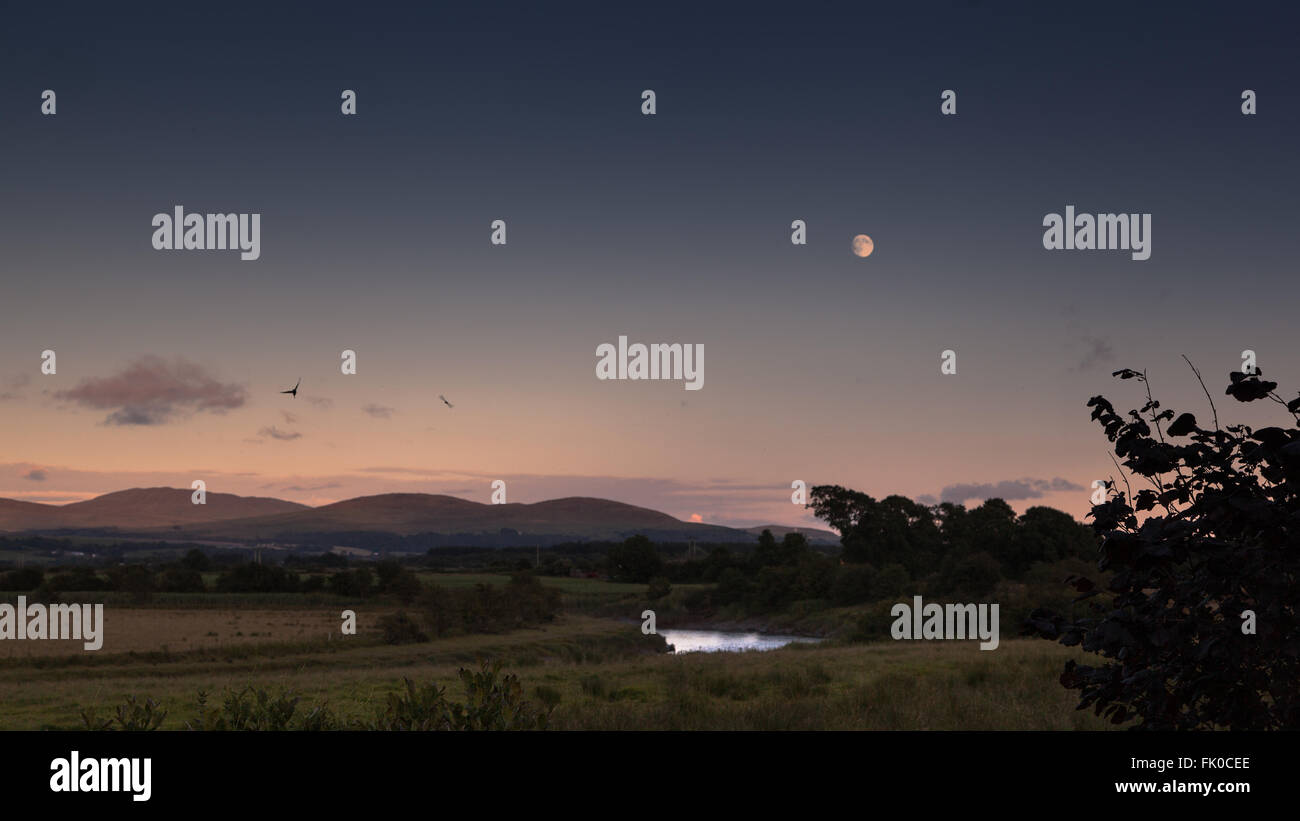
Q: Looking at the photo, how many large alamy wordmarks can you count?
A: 6